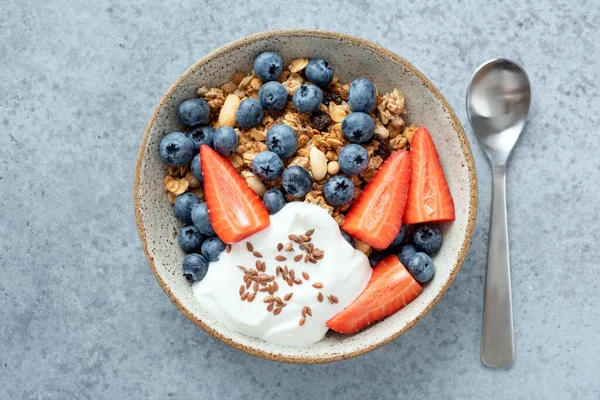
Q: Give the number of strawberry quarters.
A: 4